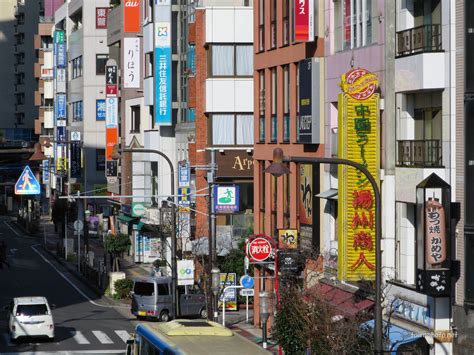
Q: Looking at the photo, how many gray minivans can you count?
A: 1